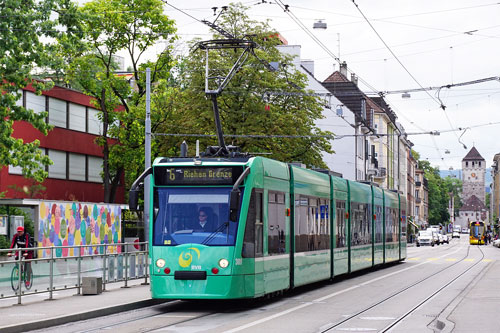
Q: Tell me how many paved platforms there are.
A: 1